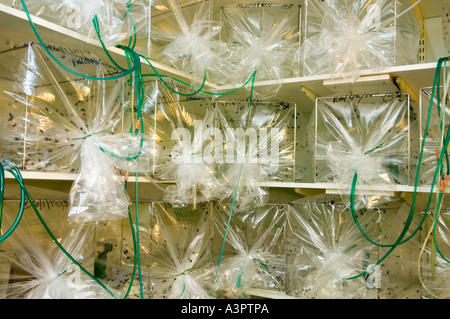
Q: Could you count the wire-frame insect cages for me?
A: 14